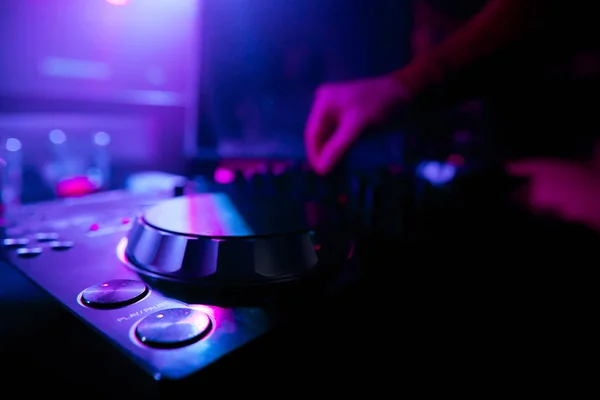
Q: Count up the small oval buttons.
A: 4